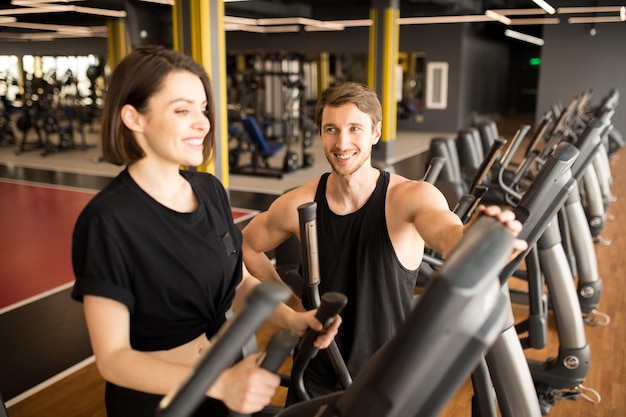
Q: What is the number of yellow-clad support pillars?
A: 3